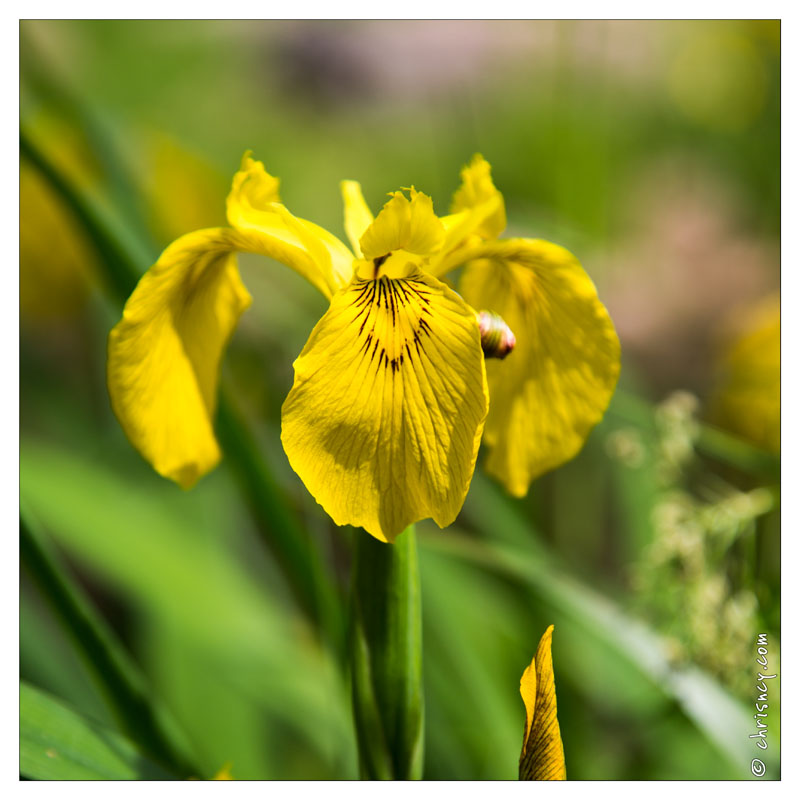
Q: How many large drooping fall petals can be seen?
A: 3